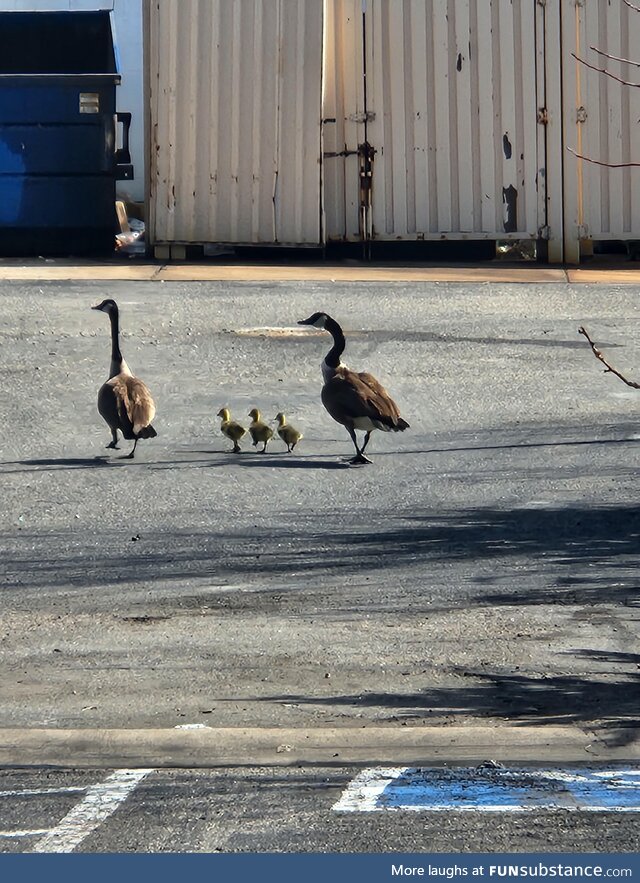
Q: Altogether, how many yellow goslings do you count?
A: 3